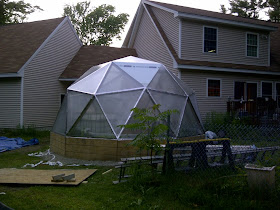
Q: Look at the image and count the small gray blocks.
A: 2